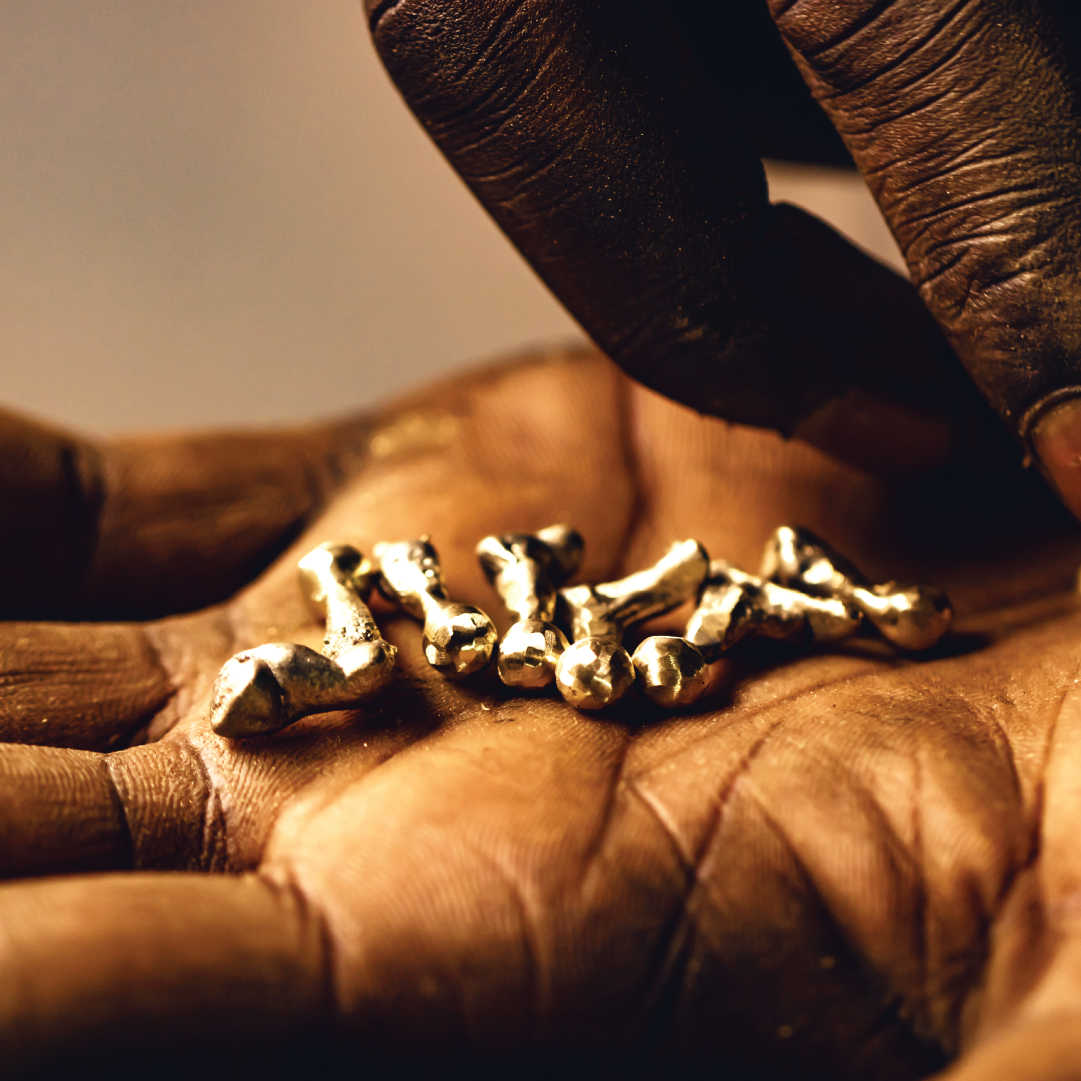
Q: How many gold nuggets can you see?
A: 6